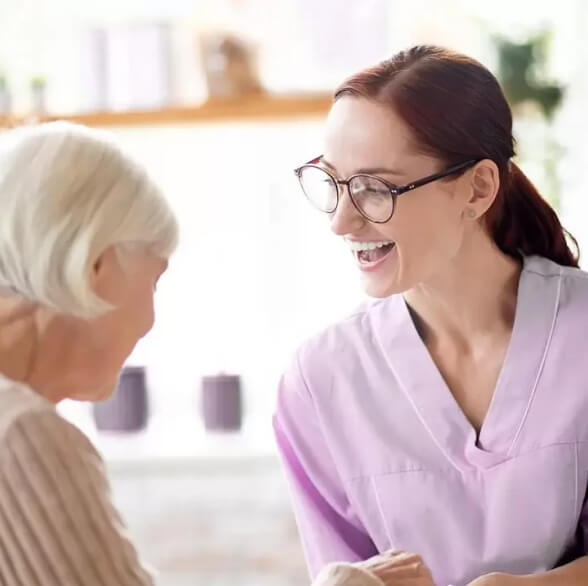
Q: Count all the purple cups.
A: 2